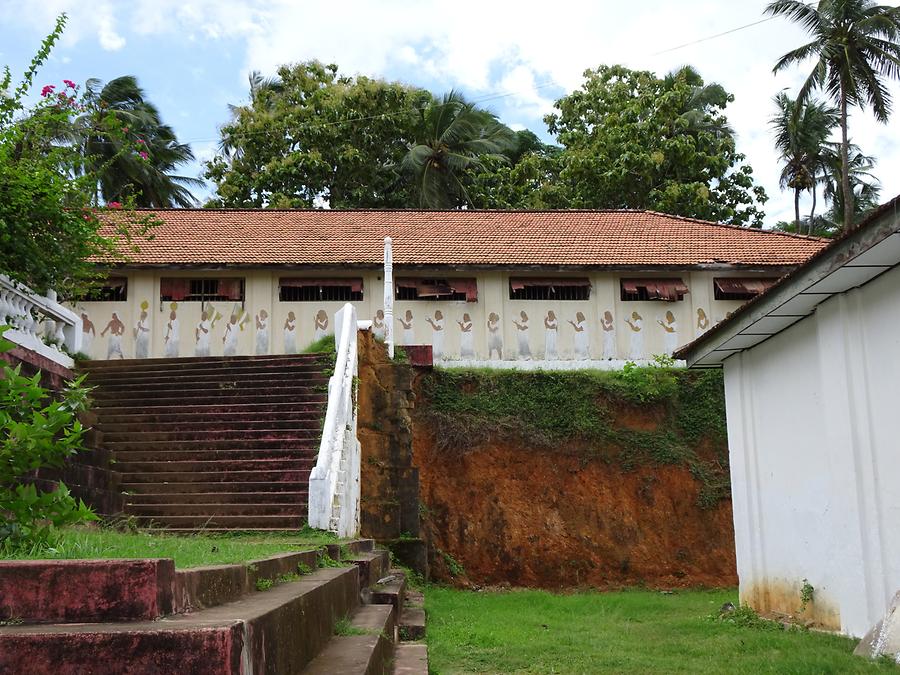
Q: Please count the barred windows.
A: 7